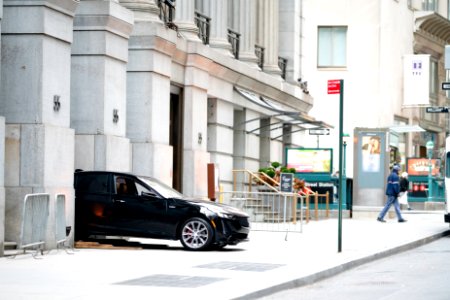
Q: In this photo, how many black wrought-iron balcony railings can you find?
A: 5